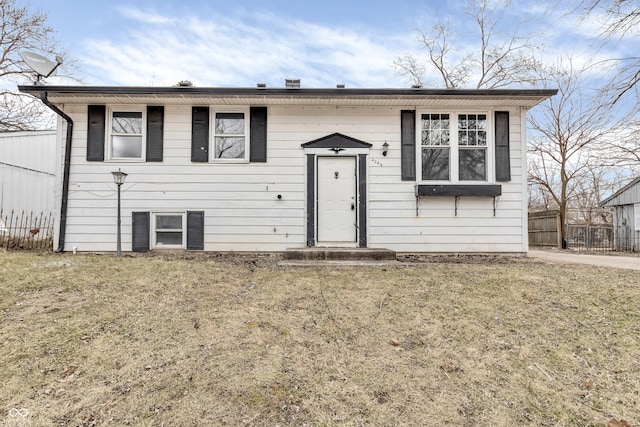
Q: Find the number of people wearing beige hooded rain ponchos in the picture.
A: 0